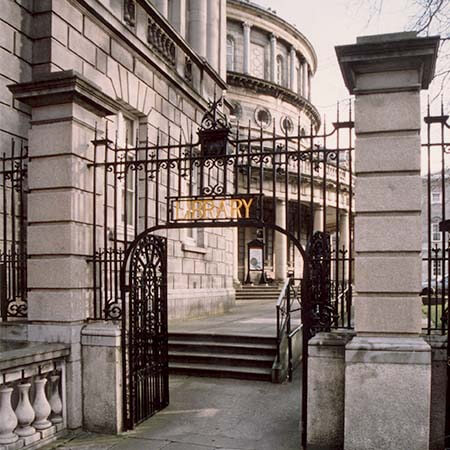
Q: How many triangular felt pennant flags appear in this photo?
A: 0